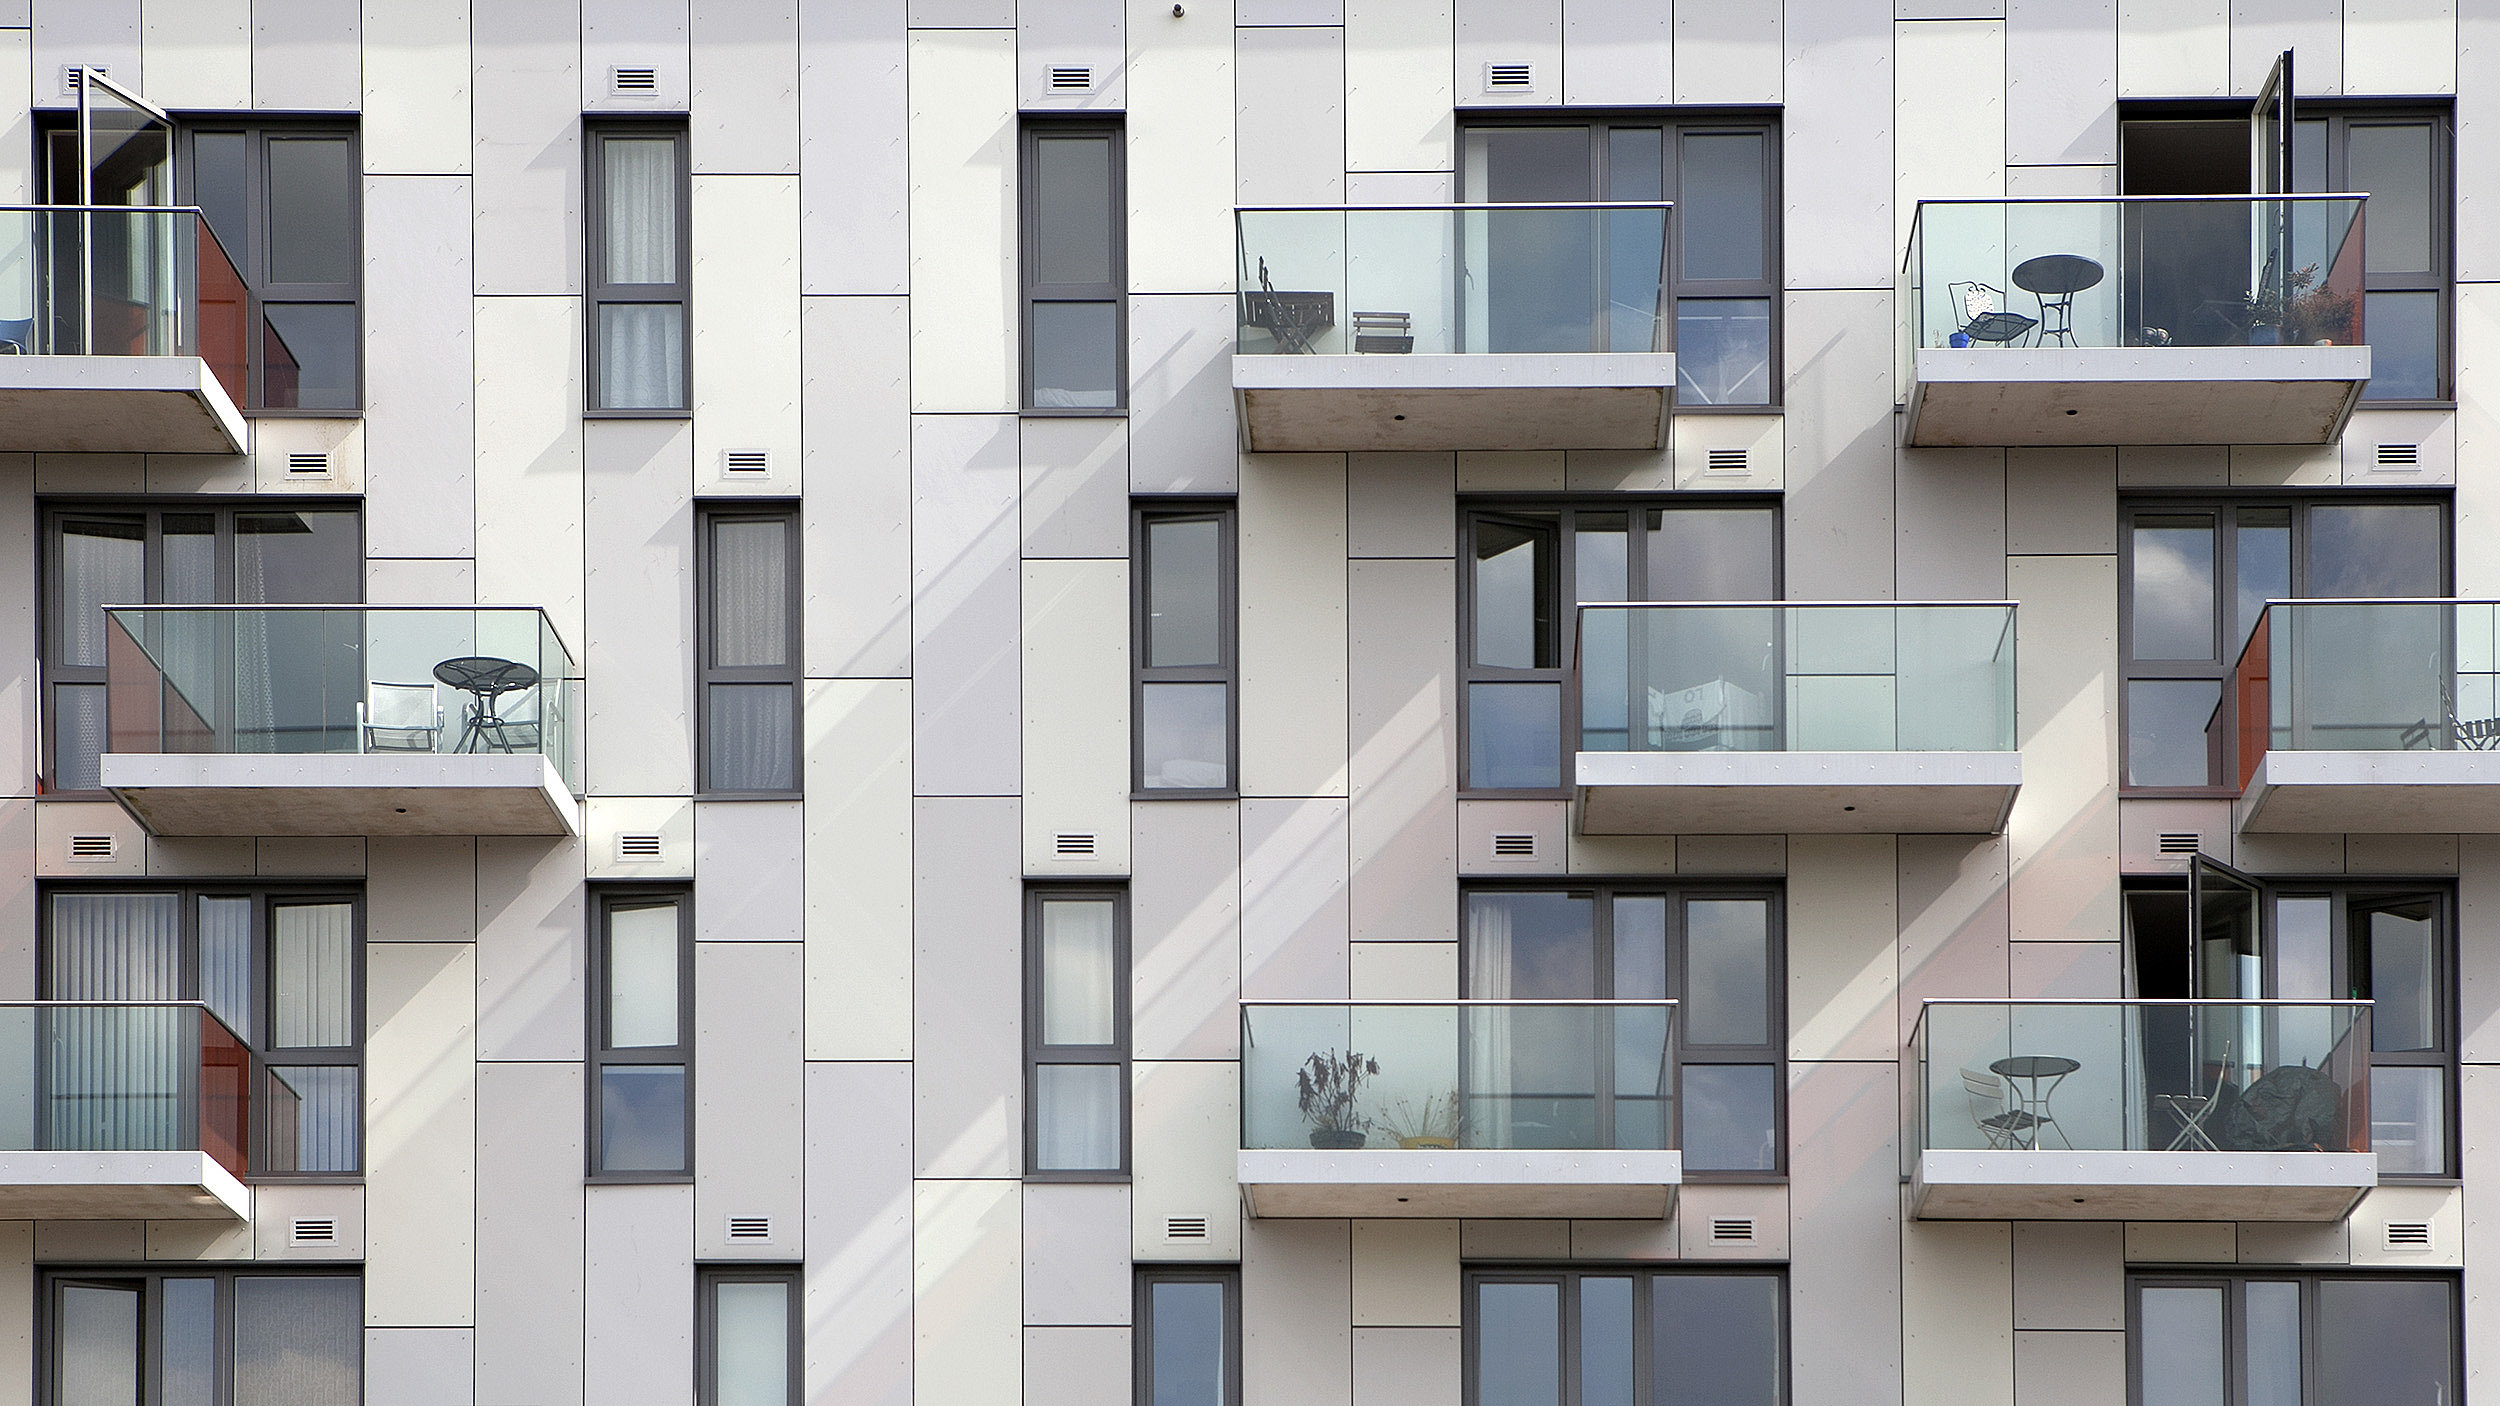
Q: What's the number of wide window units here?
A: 12